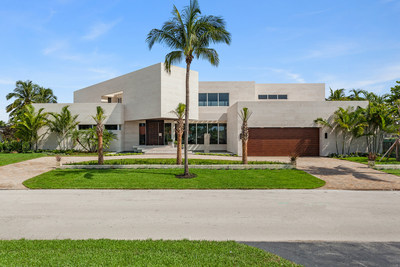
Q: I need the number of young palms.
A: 3